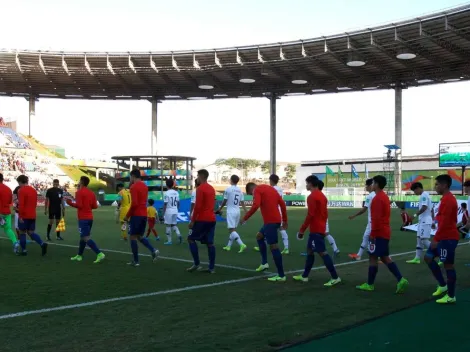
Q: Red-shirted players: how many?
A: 9